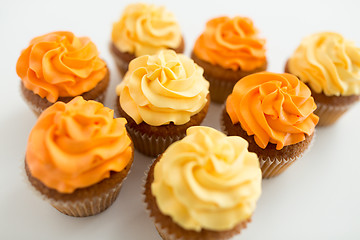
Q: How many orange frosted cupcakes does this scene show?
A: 4